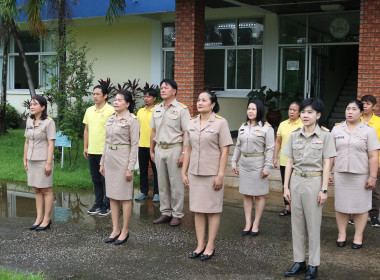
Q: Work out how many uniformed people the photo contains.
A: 7